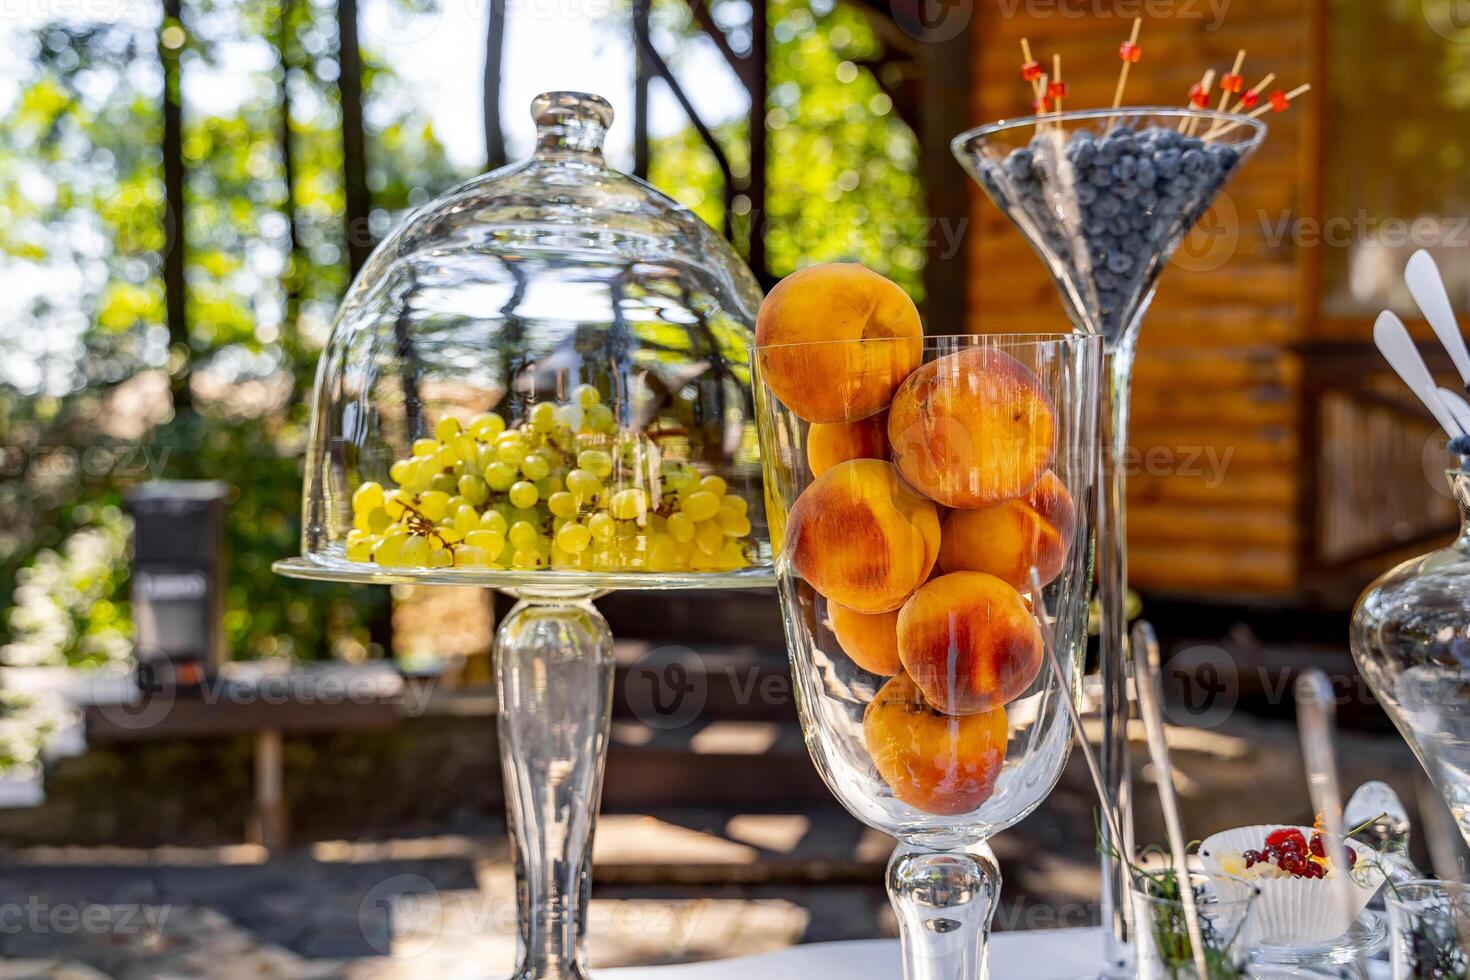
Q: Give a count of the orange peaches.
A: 8